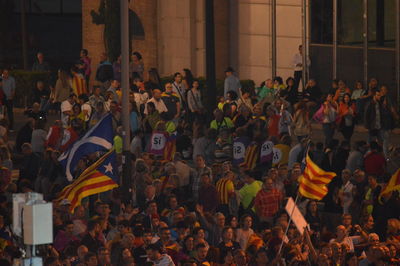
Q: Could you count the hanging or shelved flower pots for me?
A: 0